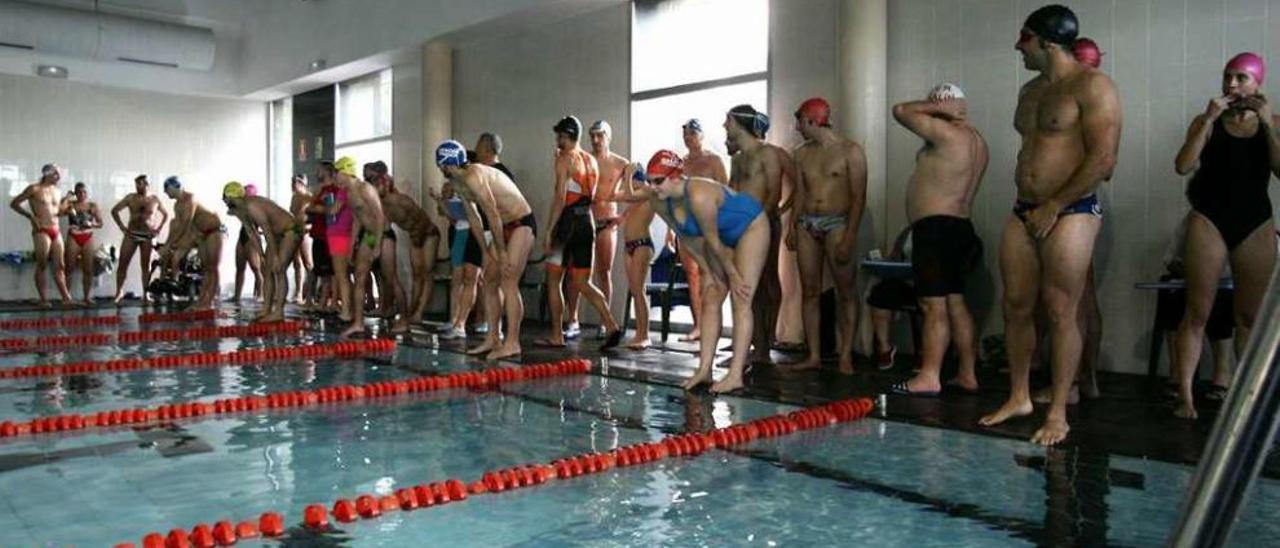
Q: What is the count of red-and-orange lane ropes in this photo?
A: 5